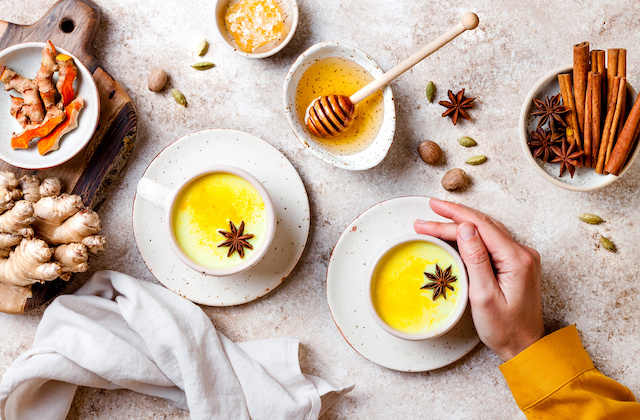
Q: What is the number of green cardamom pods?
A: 8